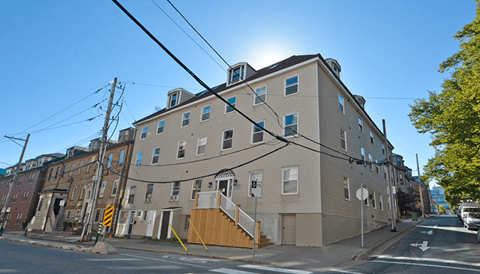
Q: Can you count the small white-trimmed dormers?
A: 4